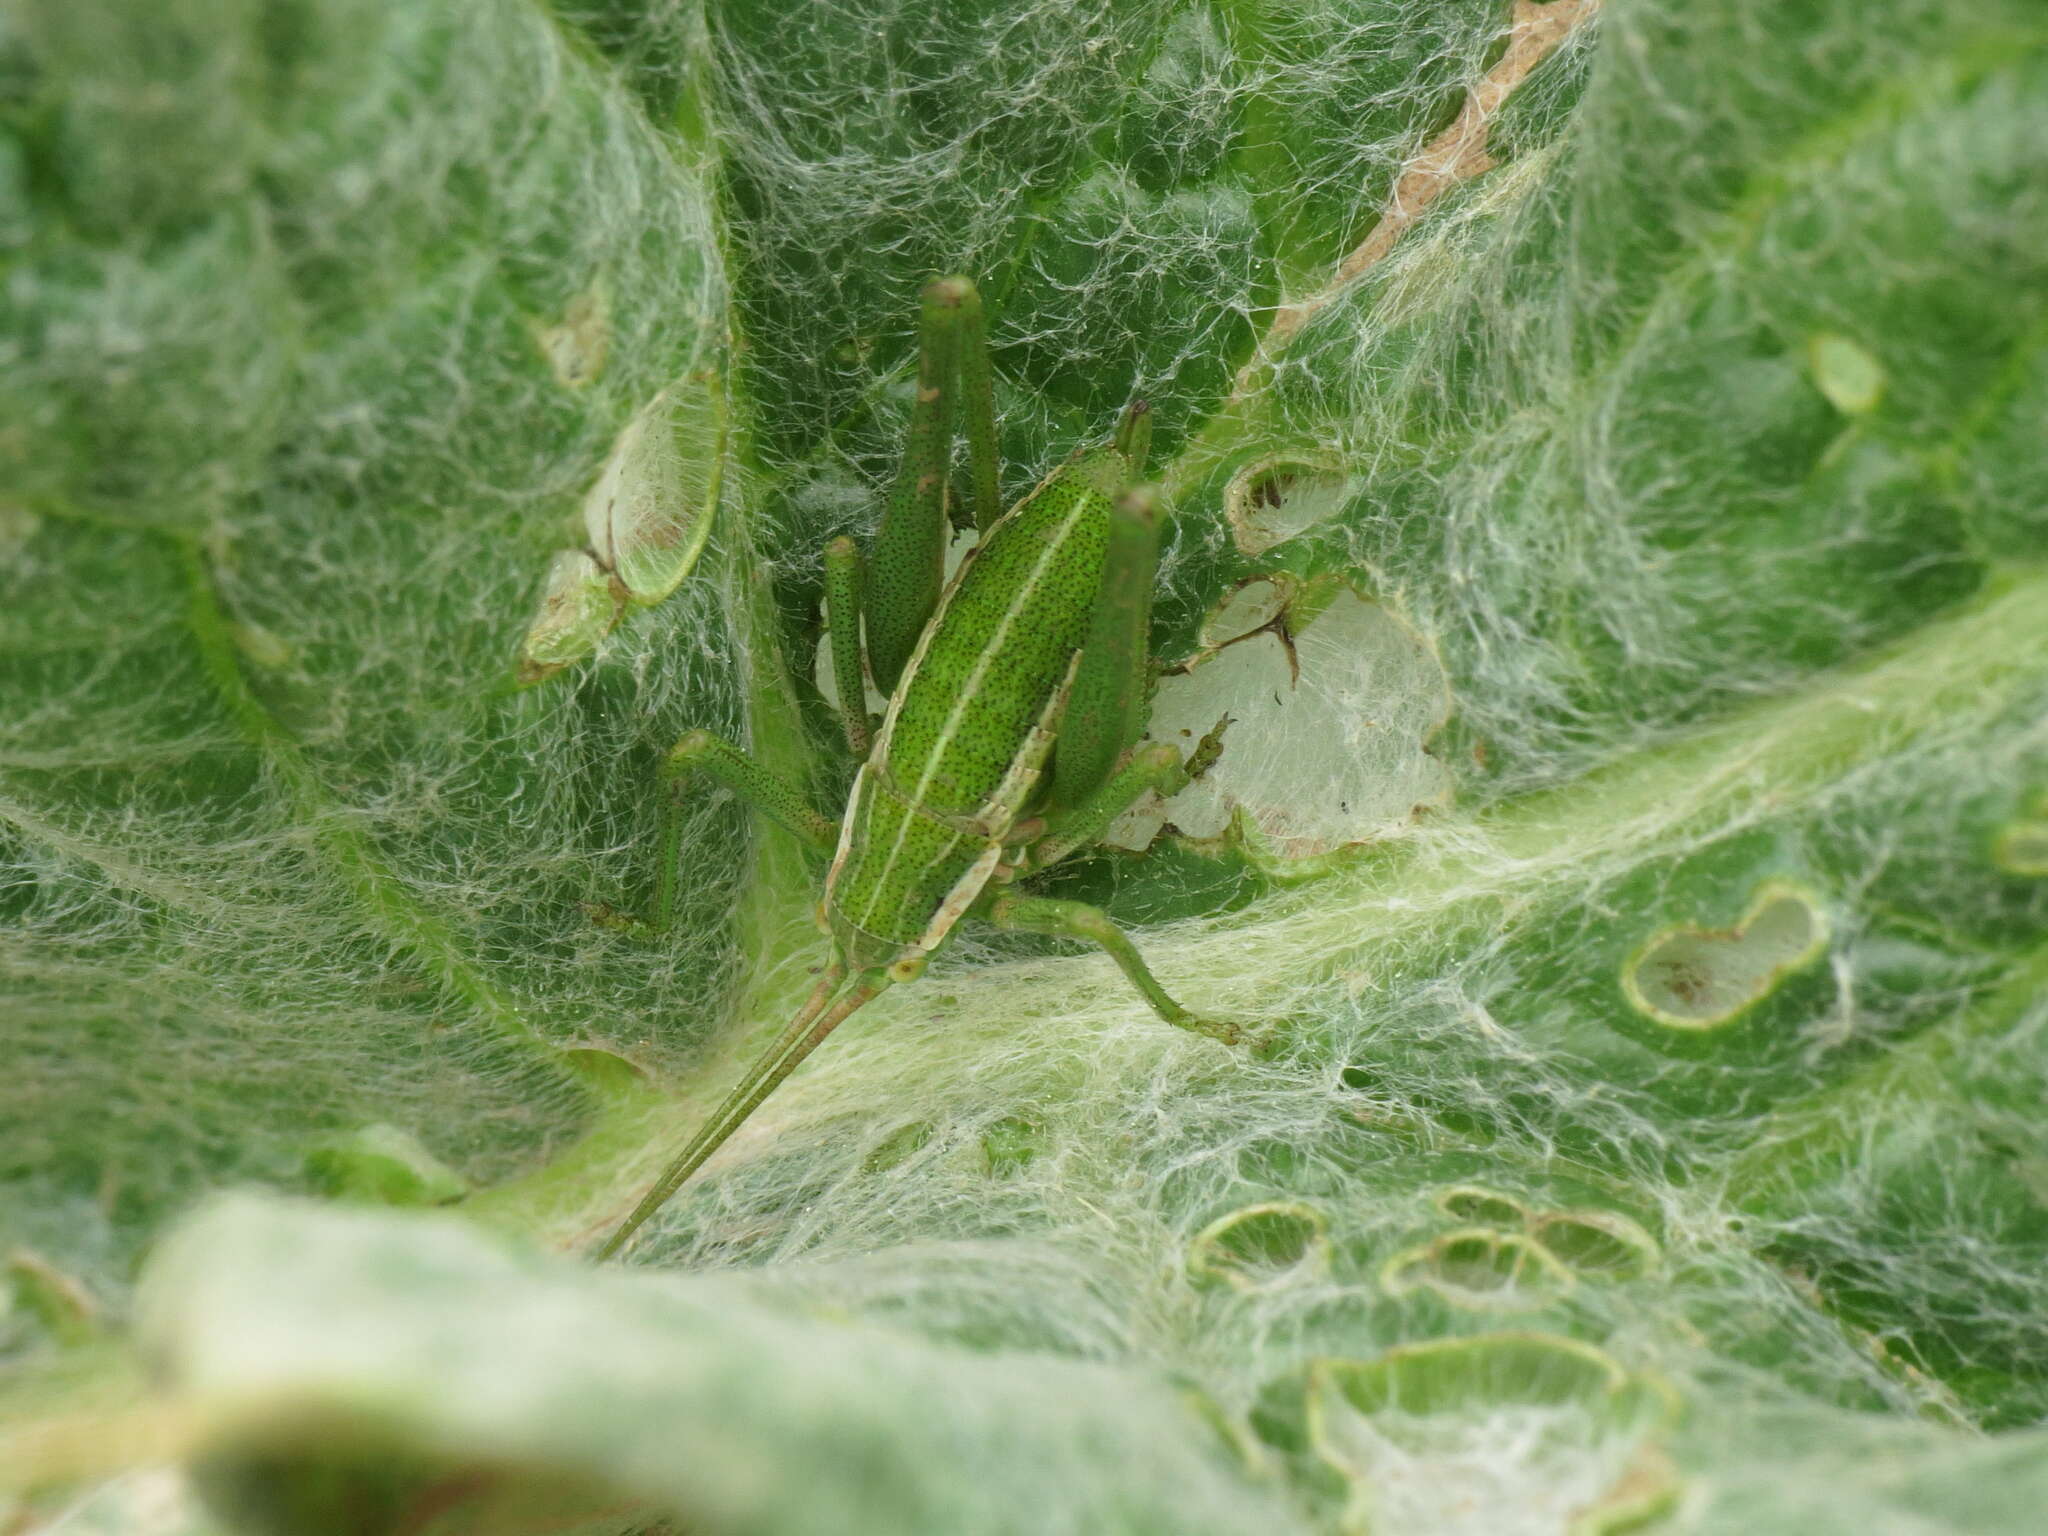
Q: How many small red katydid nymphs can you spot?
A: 0